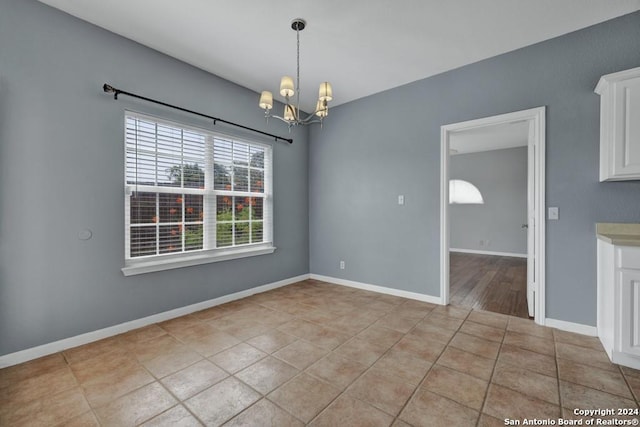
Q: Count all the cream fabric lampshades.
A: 5